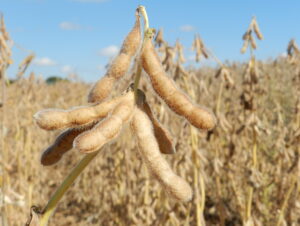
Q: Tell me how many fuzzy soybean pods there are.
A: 7